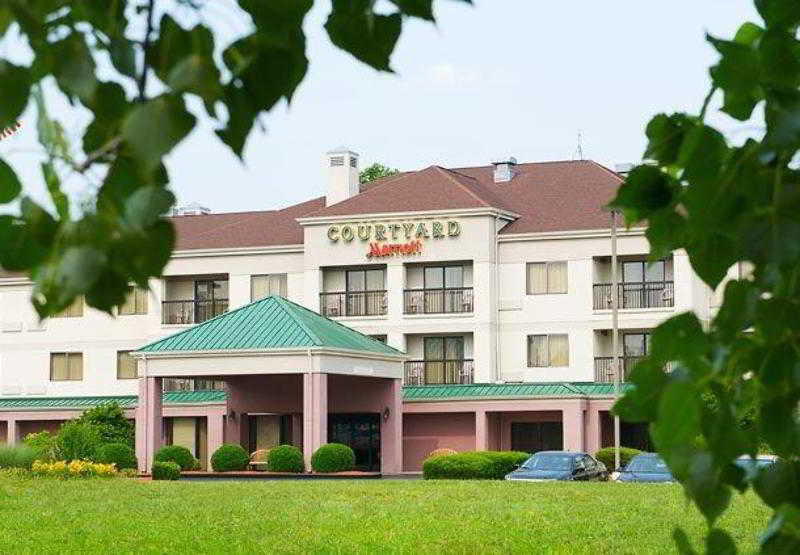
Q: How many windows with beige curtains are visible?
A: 7